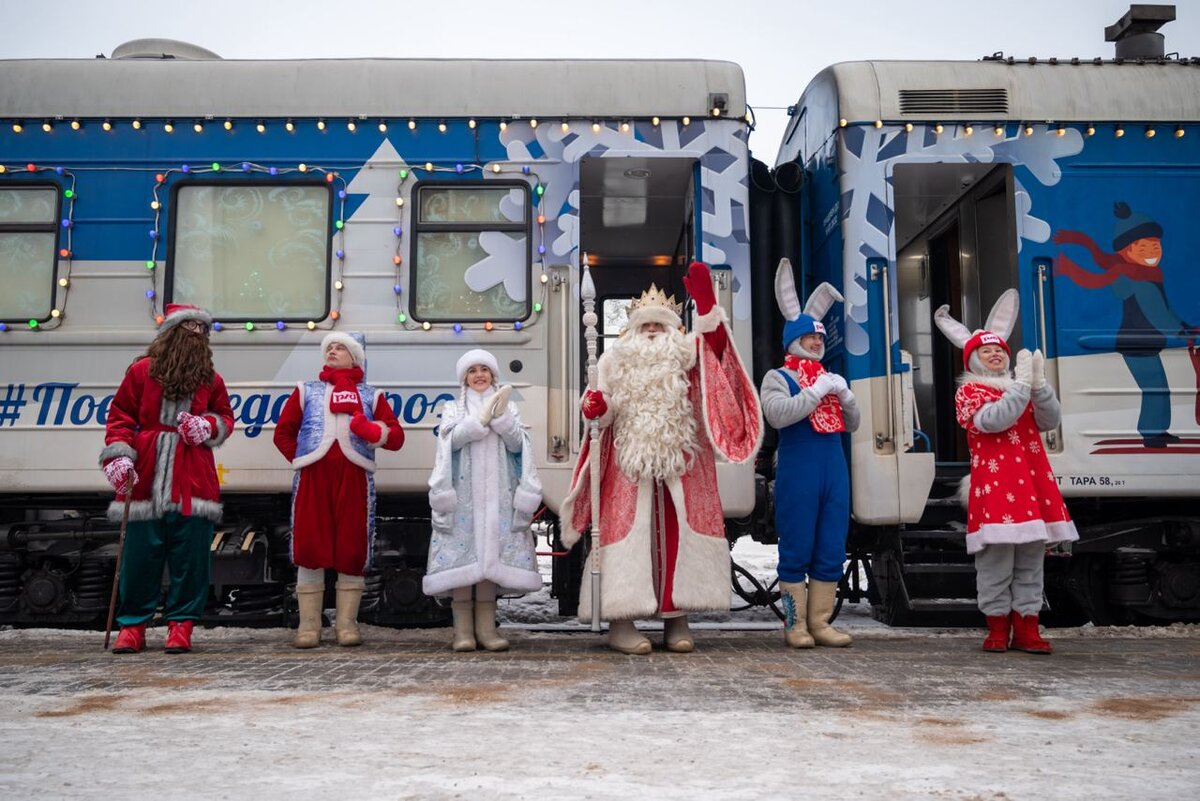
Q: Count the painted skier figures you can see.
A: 1